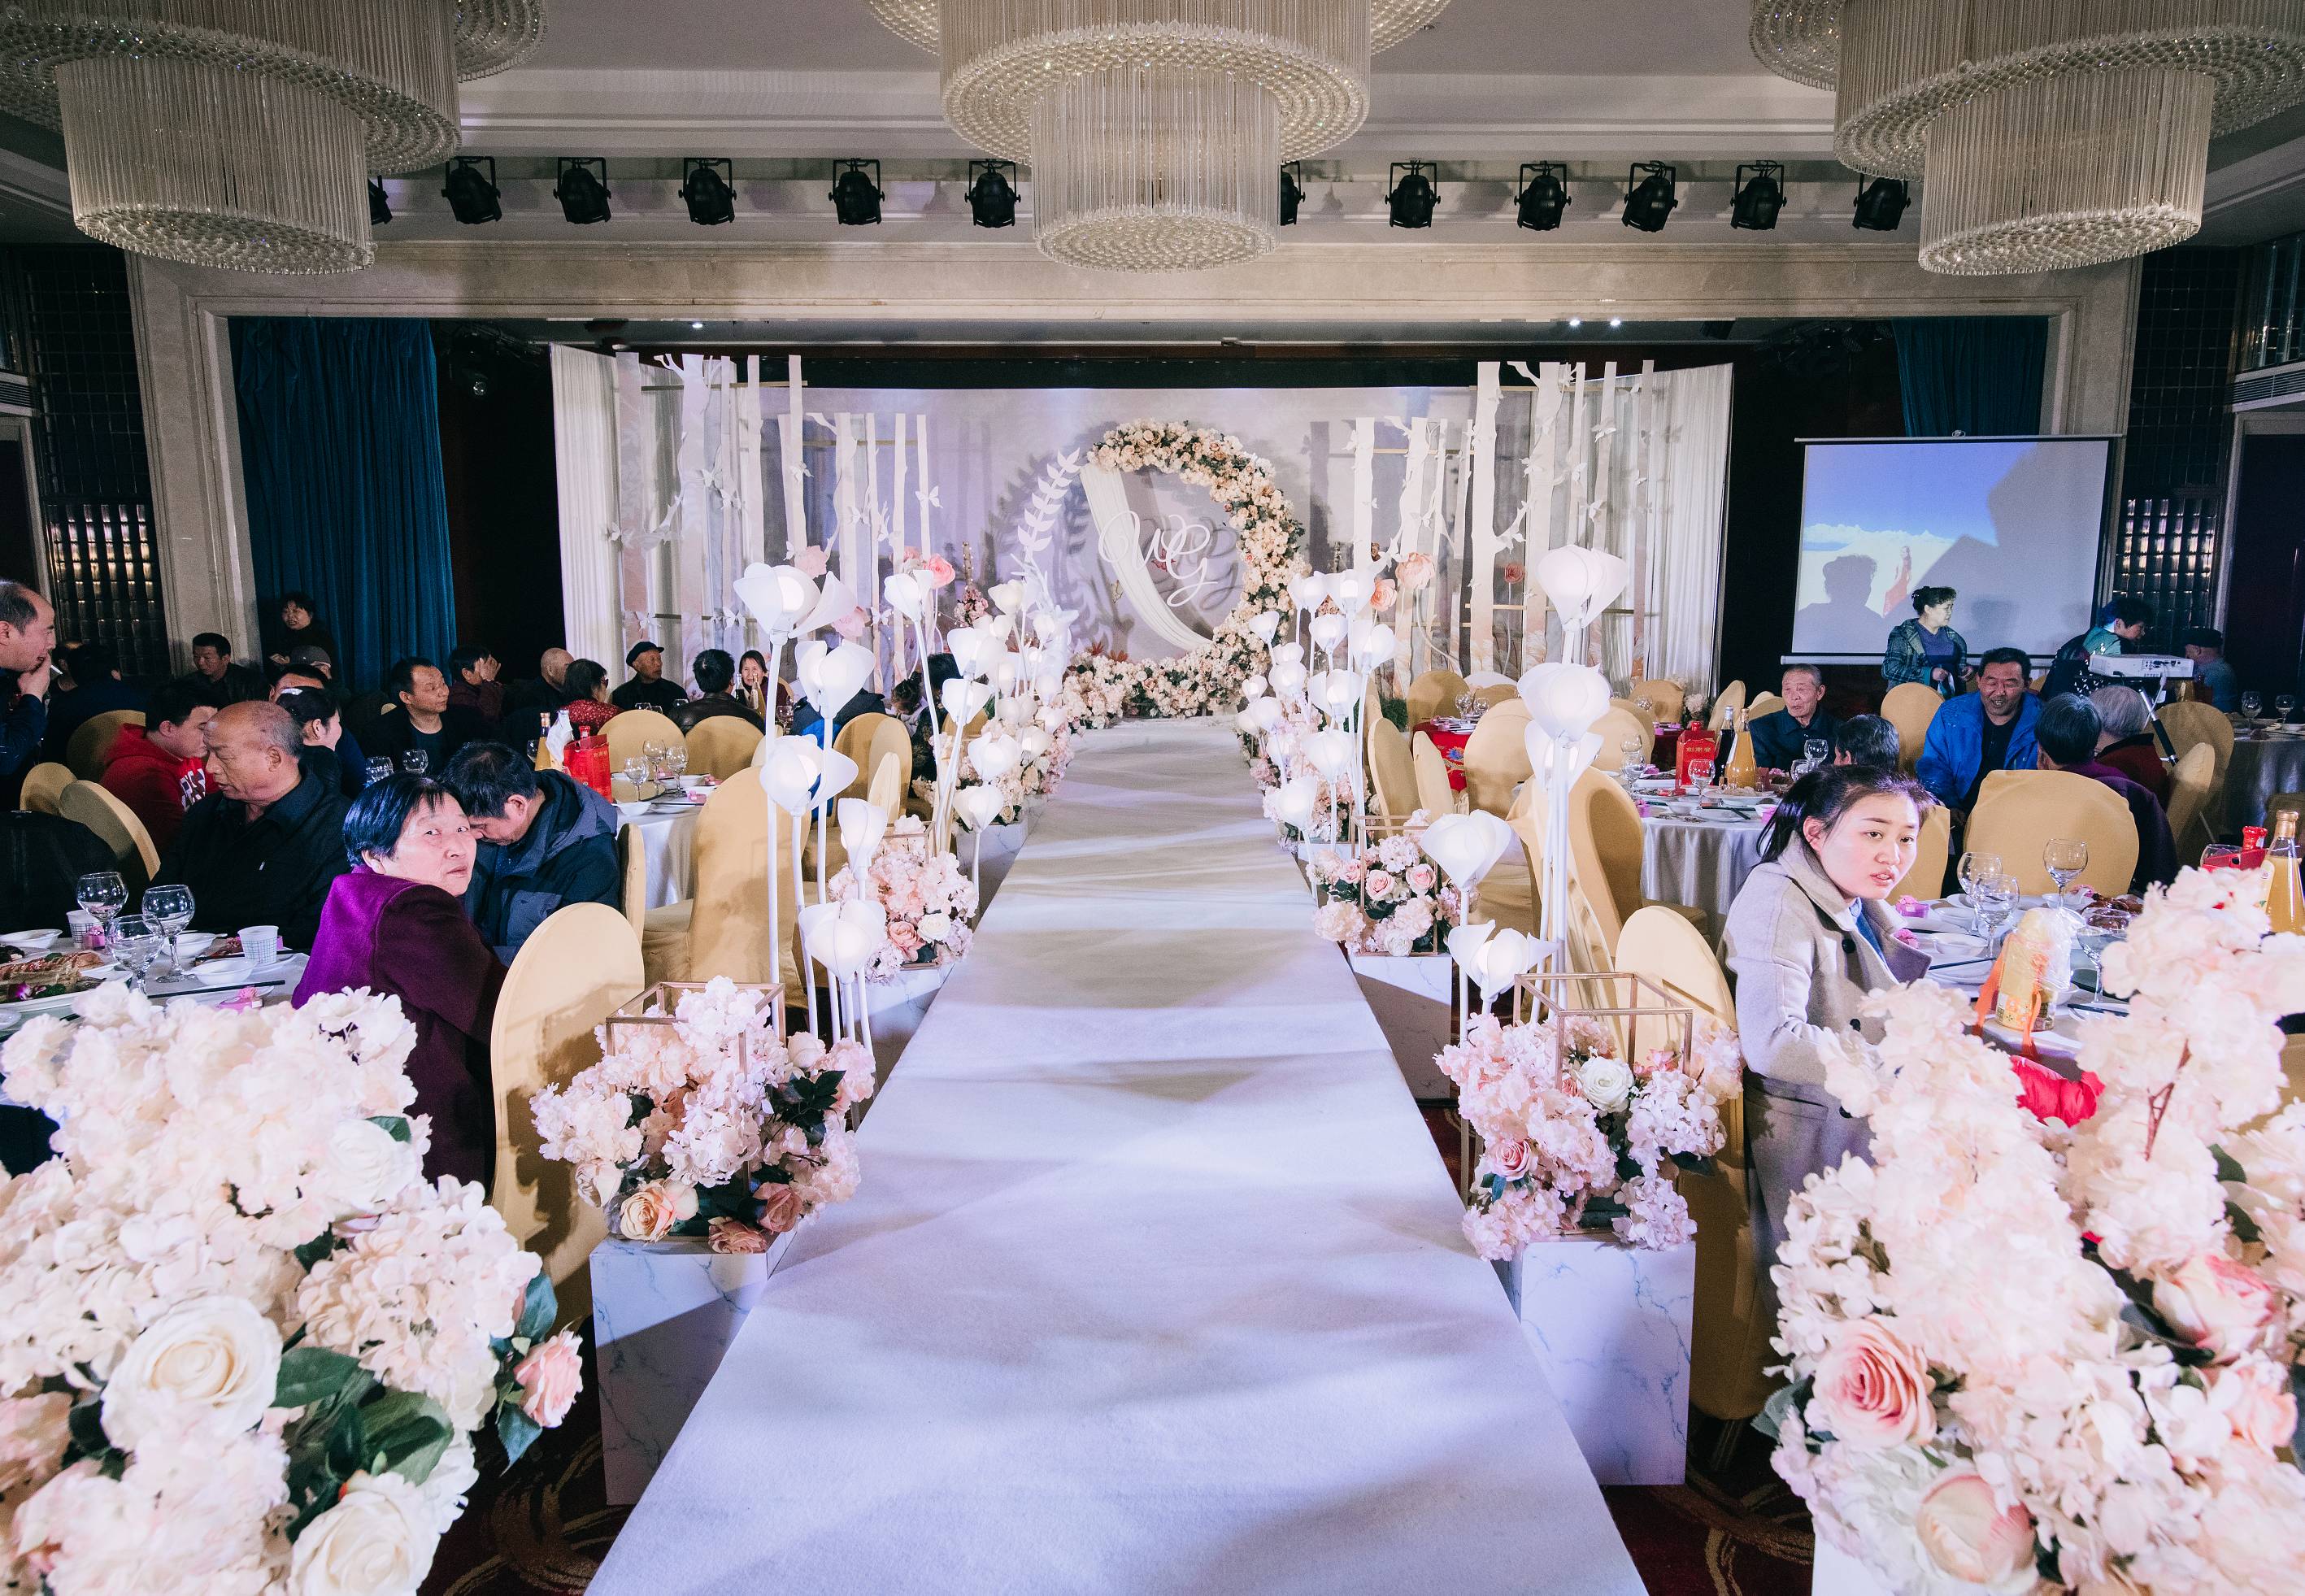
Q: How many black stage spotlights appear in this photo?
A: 12